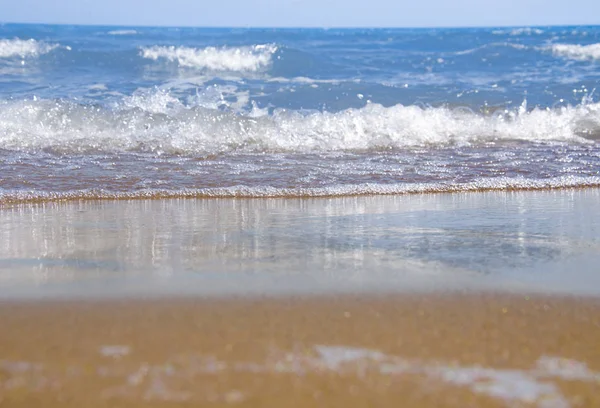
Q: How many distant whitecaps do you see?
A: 3